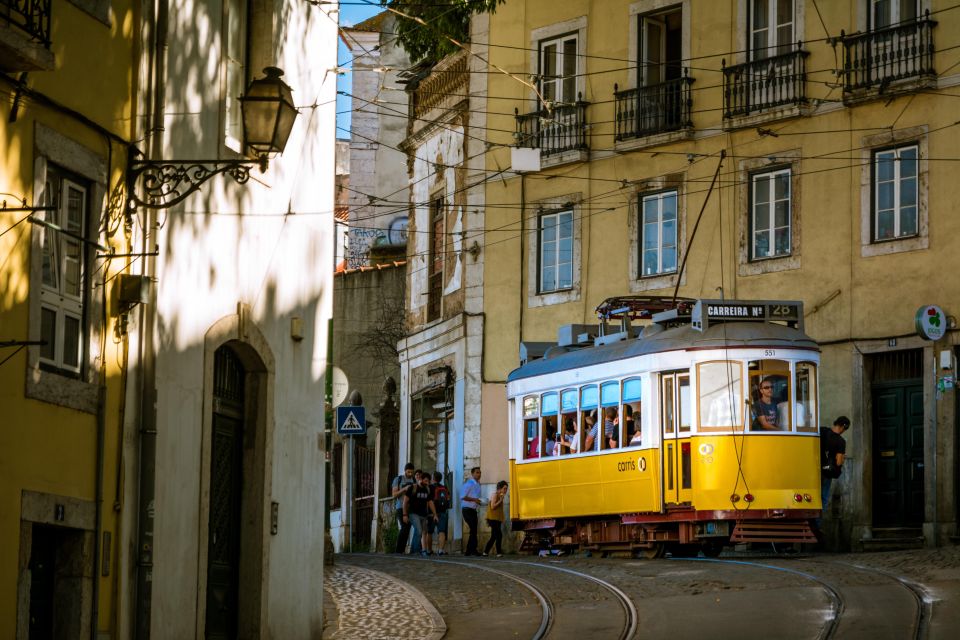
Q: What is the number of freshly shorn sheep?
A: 0